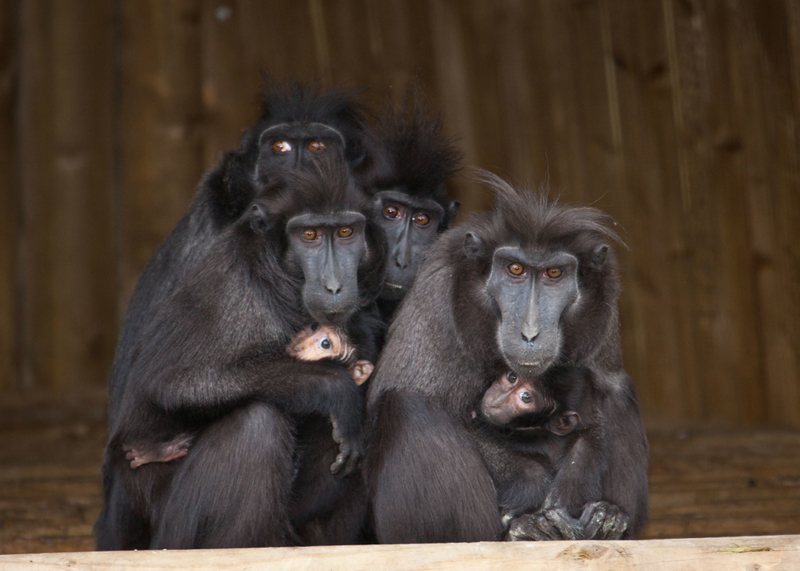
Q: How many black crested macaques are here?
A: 6